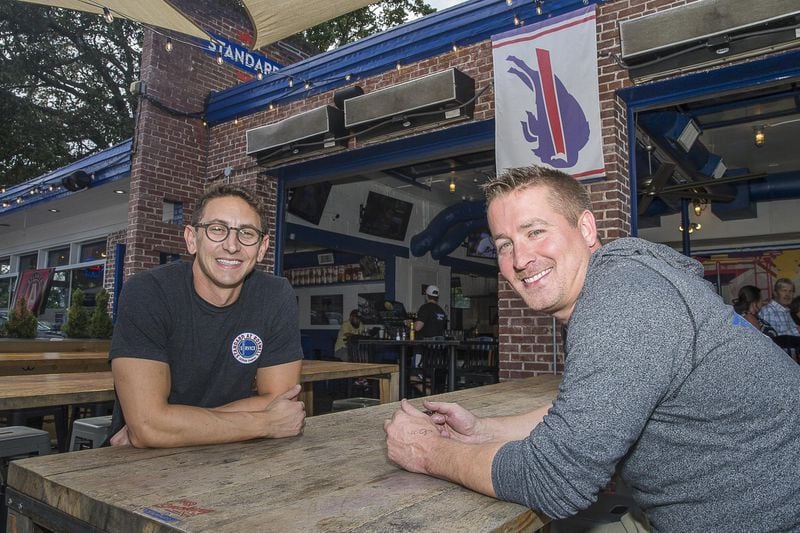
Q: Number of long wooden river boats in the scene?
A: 0